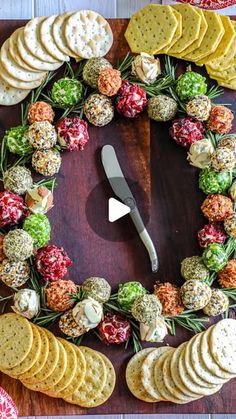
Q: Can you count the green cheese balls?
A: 7